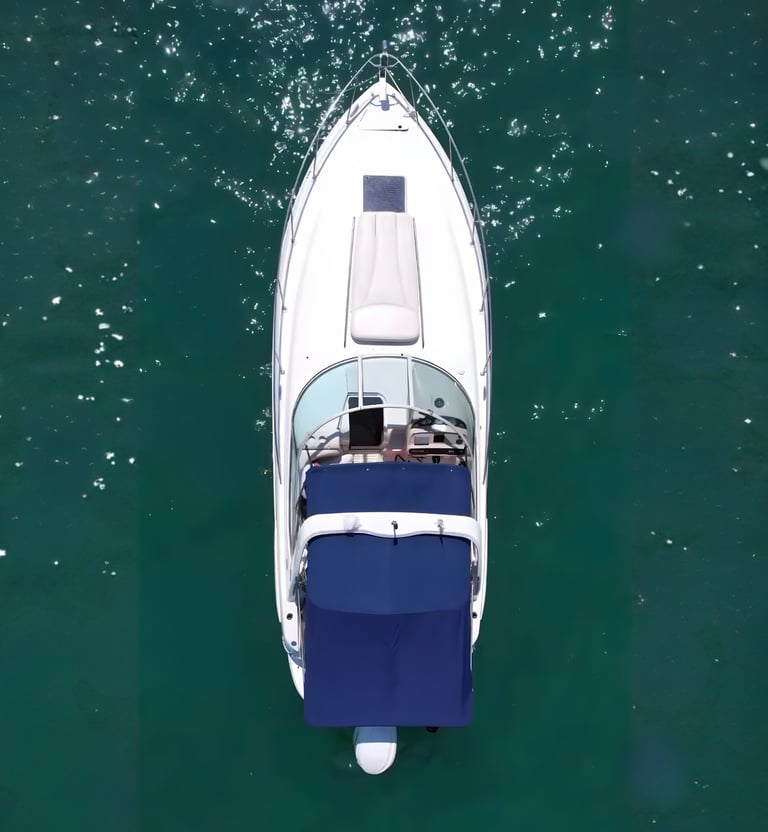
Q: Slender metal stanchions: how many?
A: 10